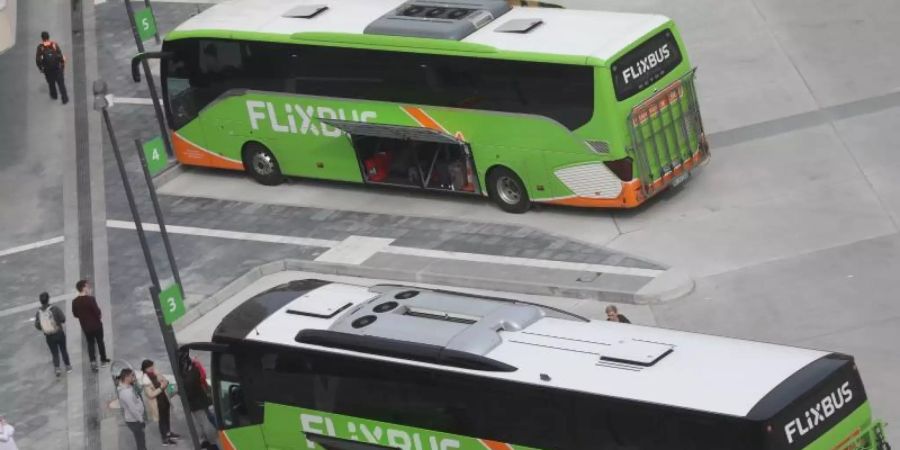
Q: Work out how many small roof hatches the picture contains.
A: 4